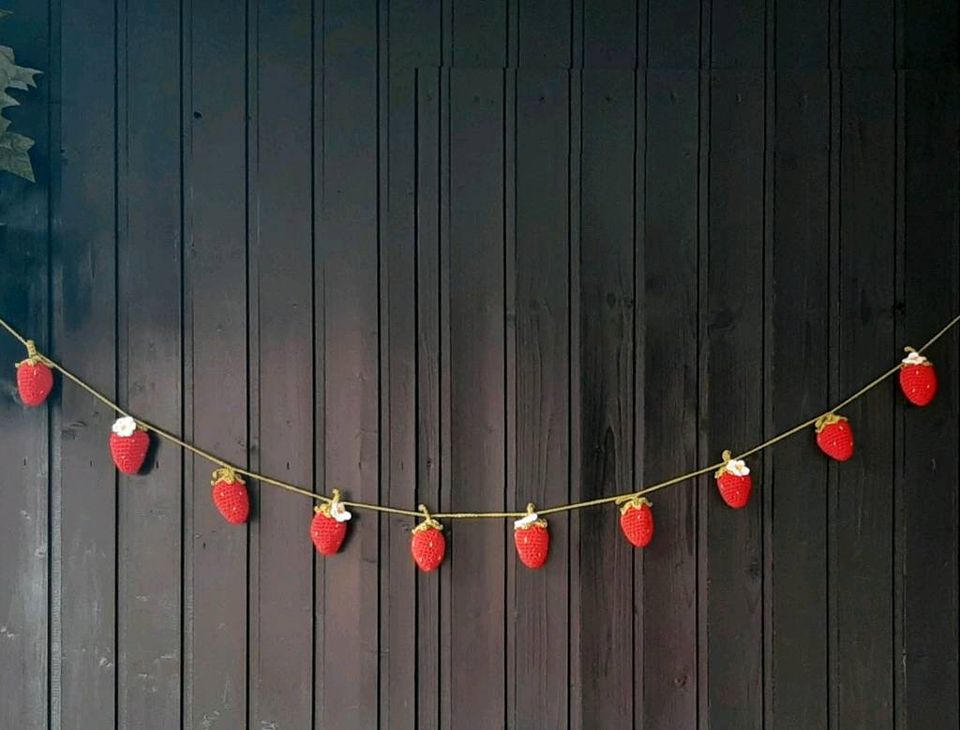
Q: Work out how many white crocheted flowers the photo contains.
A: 5